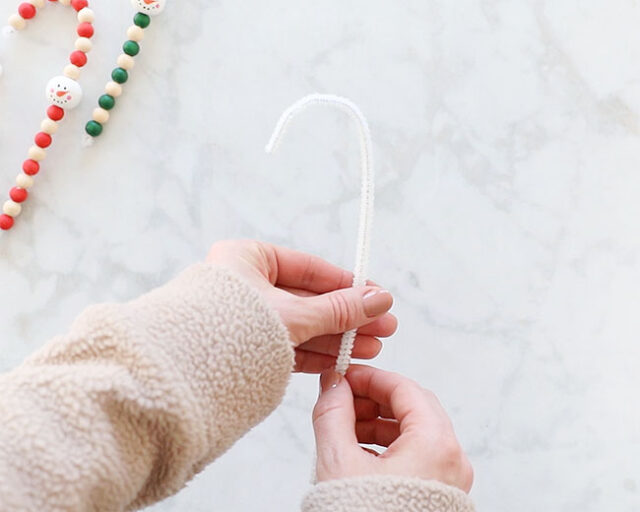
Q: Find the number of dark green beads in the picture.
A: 5